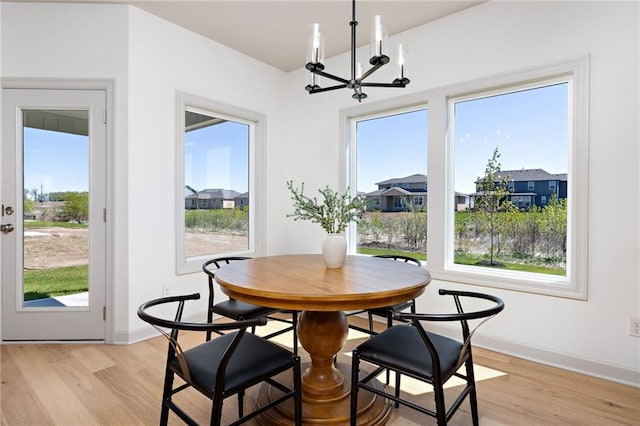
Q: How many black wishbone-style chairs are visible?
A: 4